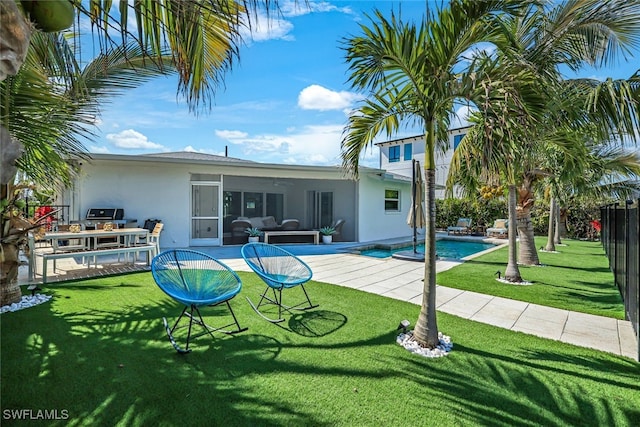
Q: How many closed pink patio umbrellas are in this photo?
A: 0